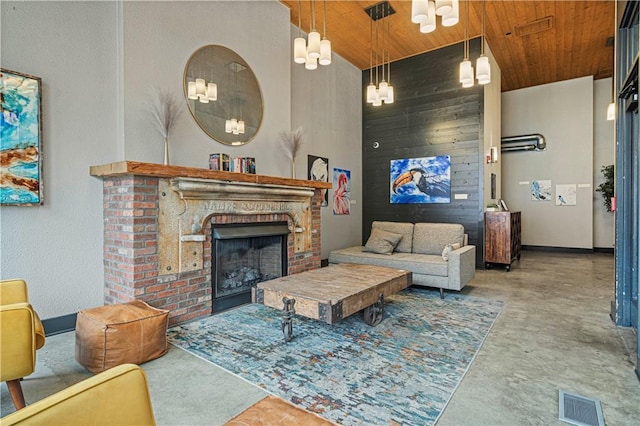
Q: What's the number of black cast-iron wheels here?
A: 2